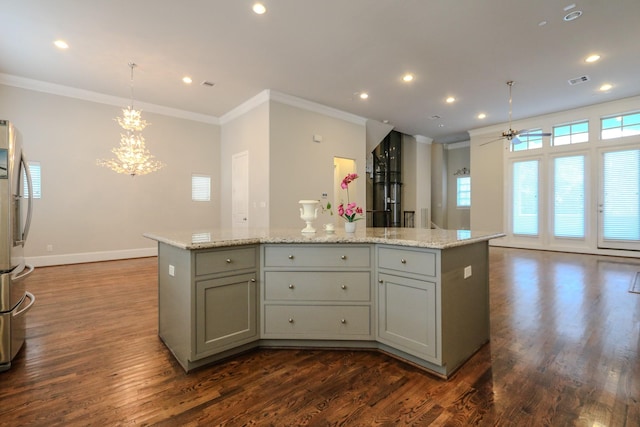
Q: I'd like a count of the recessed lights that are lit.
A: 9